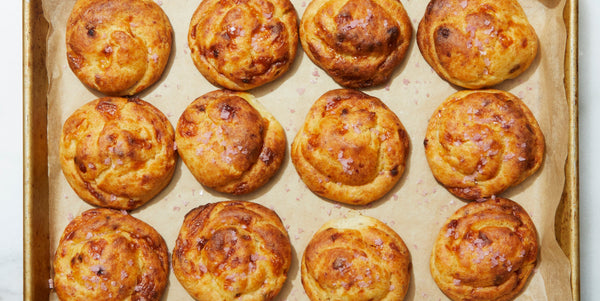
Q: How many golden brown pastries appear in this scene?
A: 12